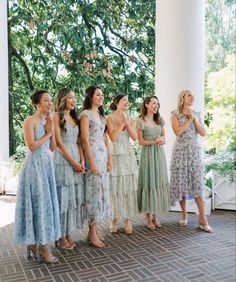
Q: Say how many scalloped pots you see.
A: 0